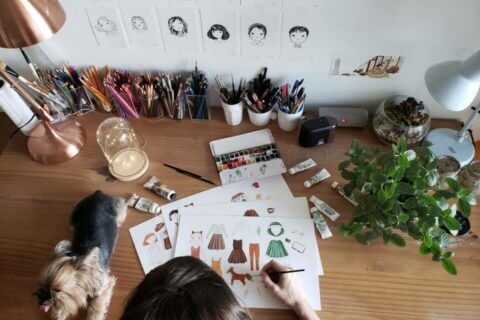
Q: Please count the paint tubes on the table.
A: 7